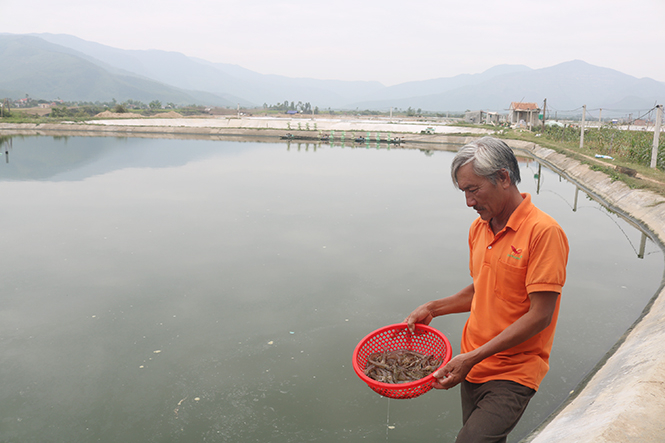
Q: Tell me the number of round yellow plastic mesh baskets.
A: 0